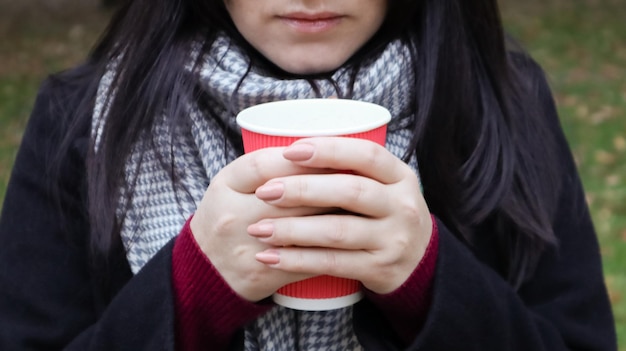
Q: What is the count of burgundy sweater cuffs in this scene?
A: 2